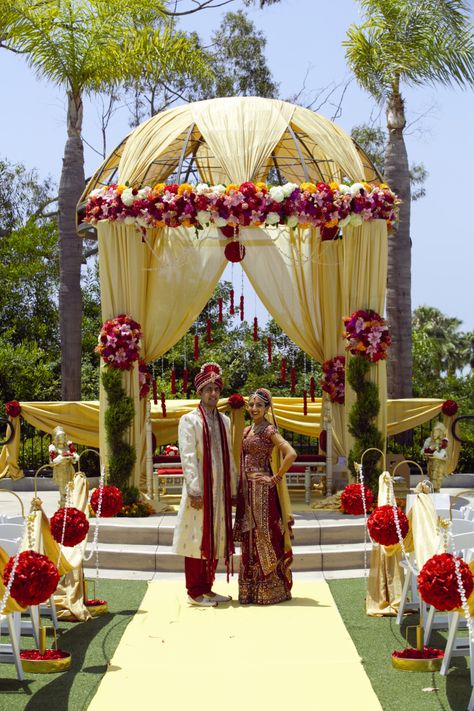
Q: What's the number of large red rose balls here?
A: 6